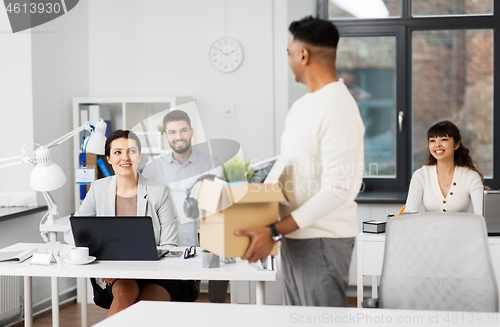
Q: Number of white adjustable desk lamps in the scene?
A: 2